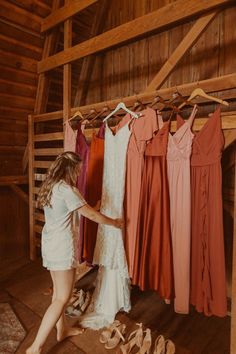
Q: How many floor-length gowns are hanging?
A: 8